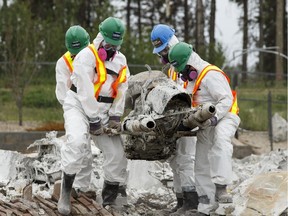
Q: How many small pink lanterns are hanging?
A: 0